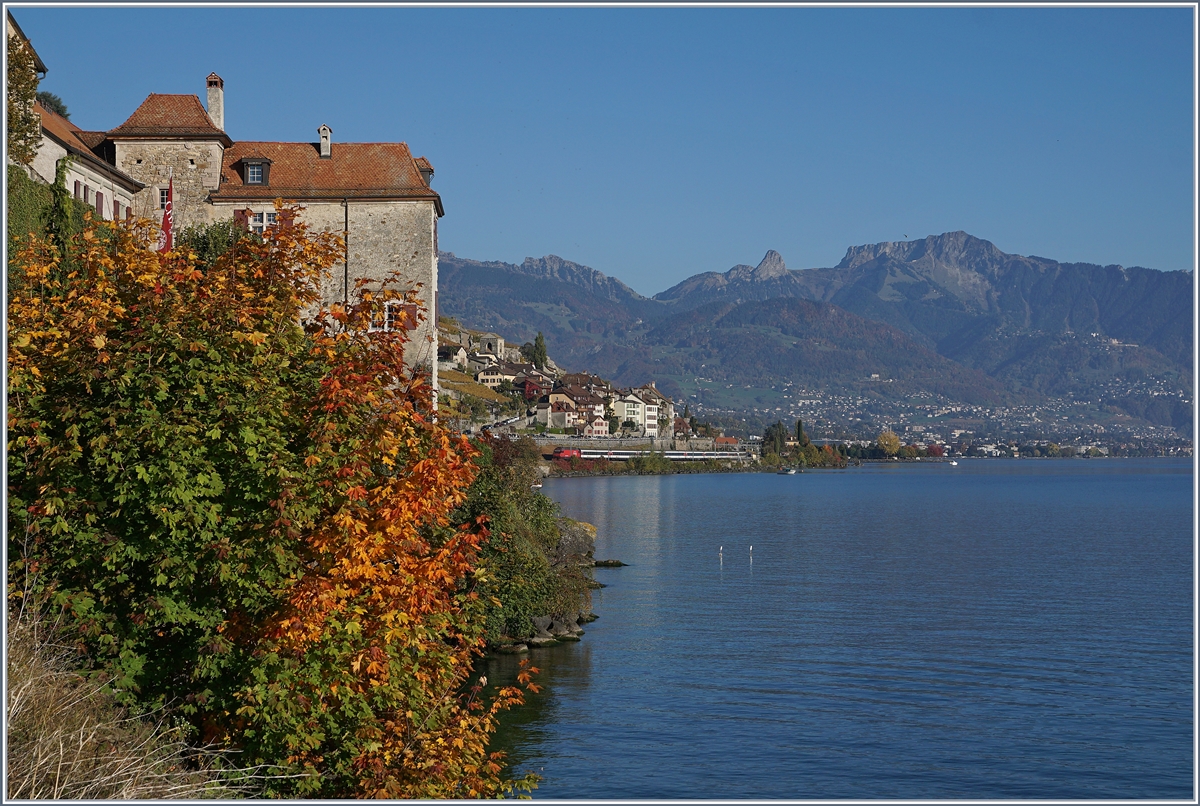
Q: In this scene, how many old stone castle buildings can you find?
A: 1